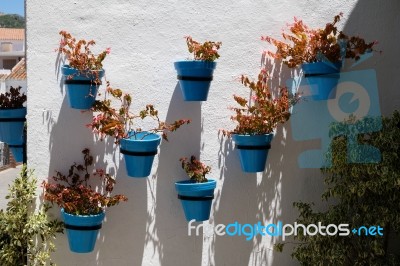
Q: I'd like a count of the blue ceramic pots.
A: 9